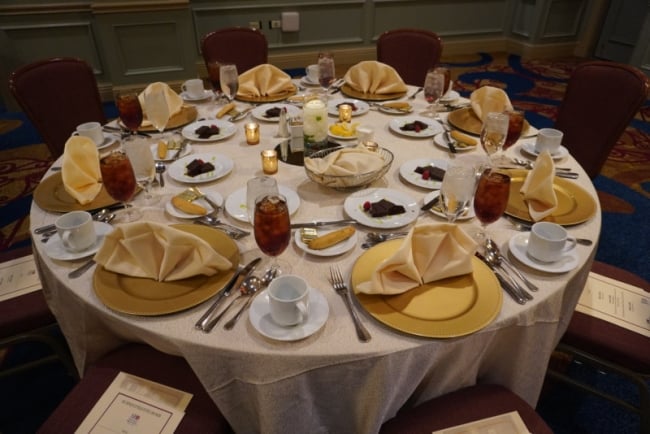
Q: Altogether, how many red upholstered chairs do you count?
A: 8